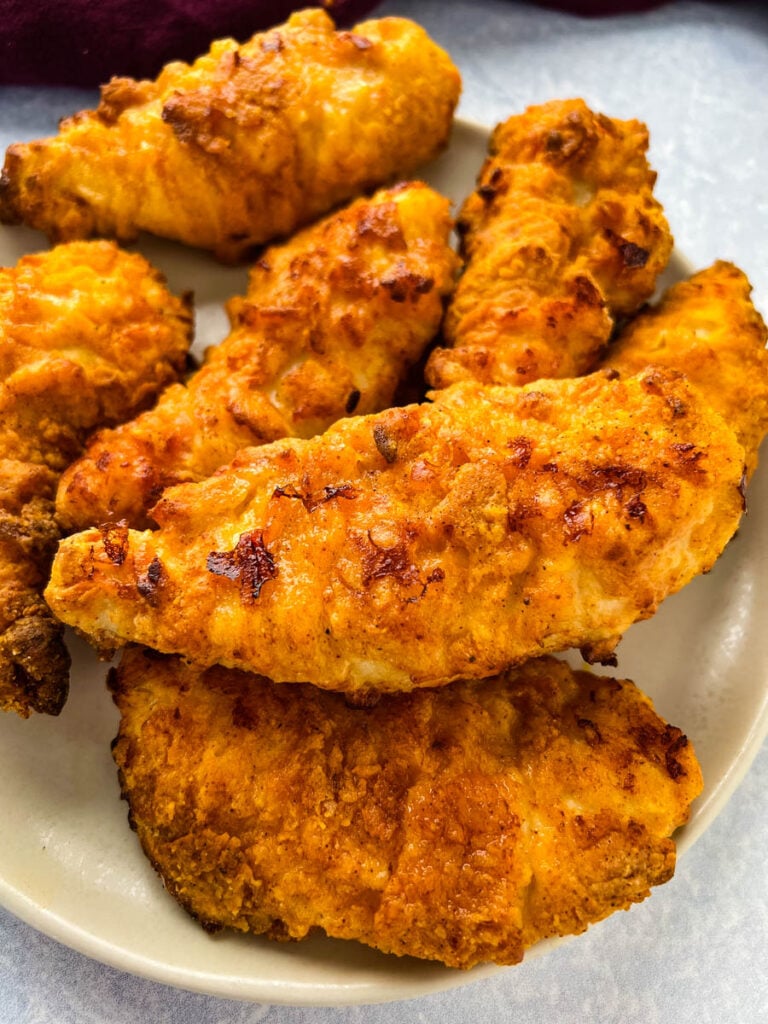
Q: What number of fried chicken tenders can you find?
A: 7